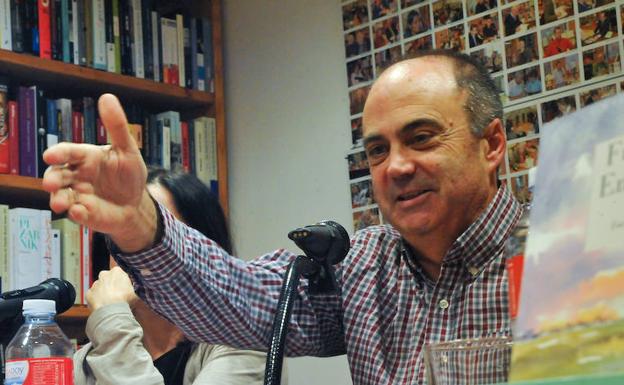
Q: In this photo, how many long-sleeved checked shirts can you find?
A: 1